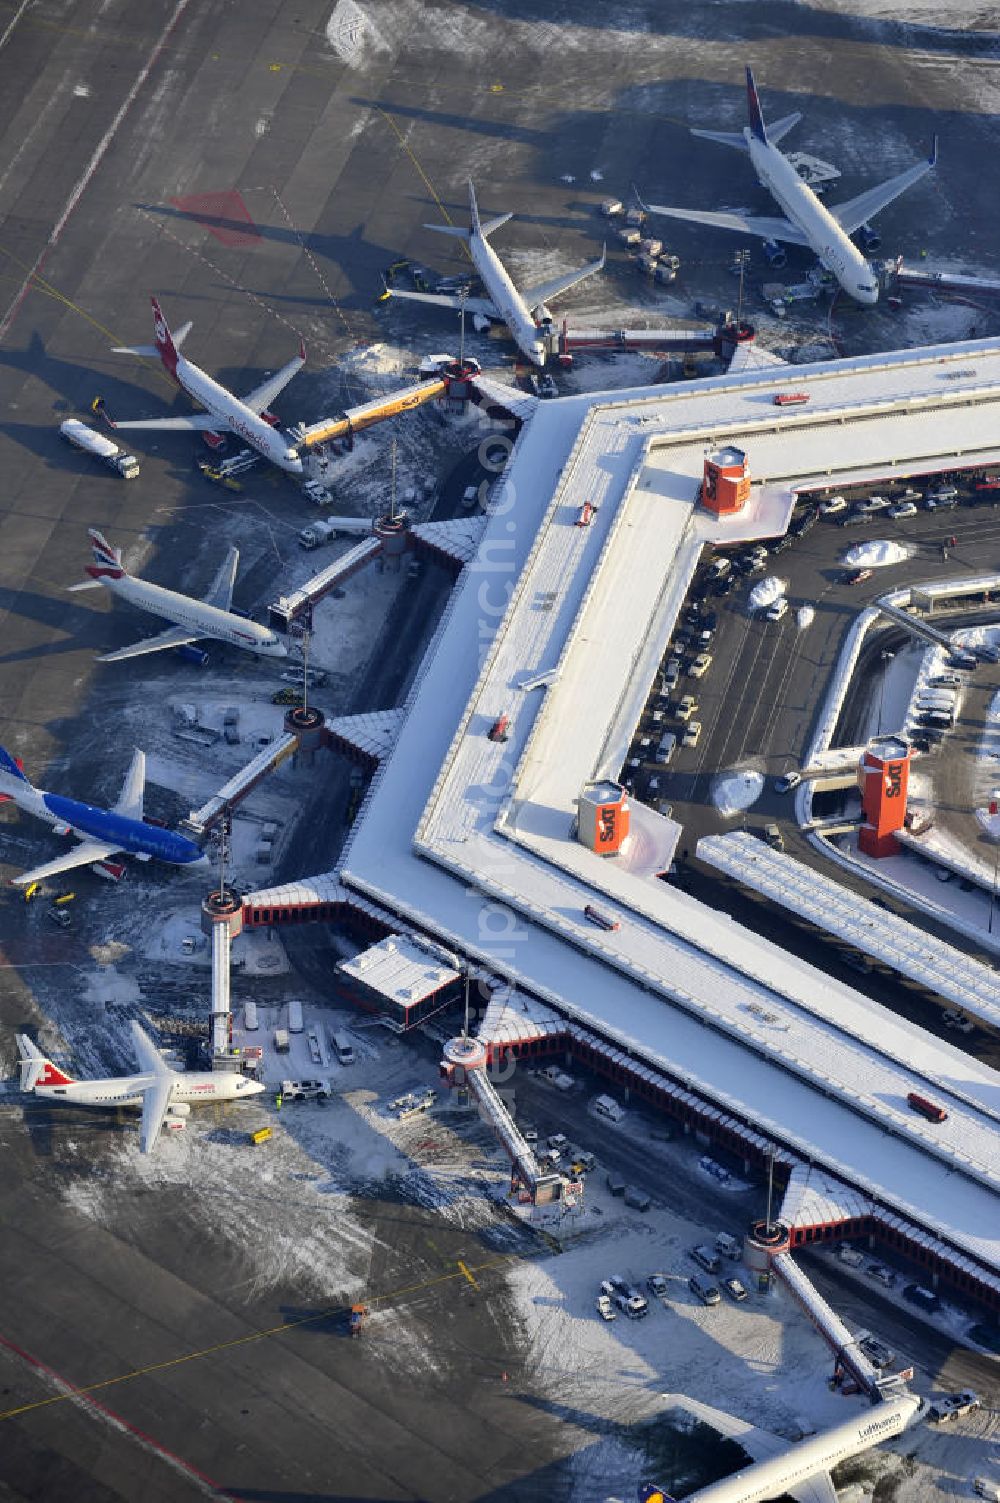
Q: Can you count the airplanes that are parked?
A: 7